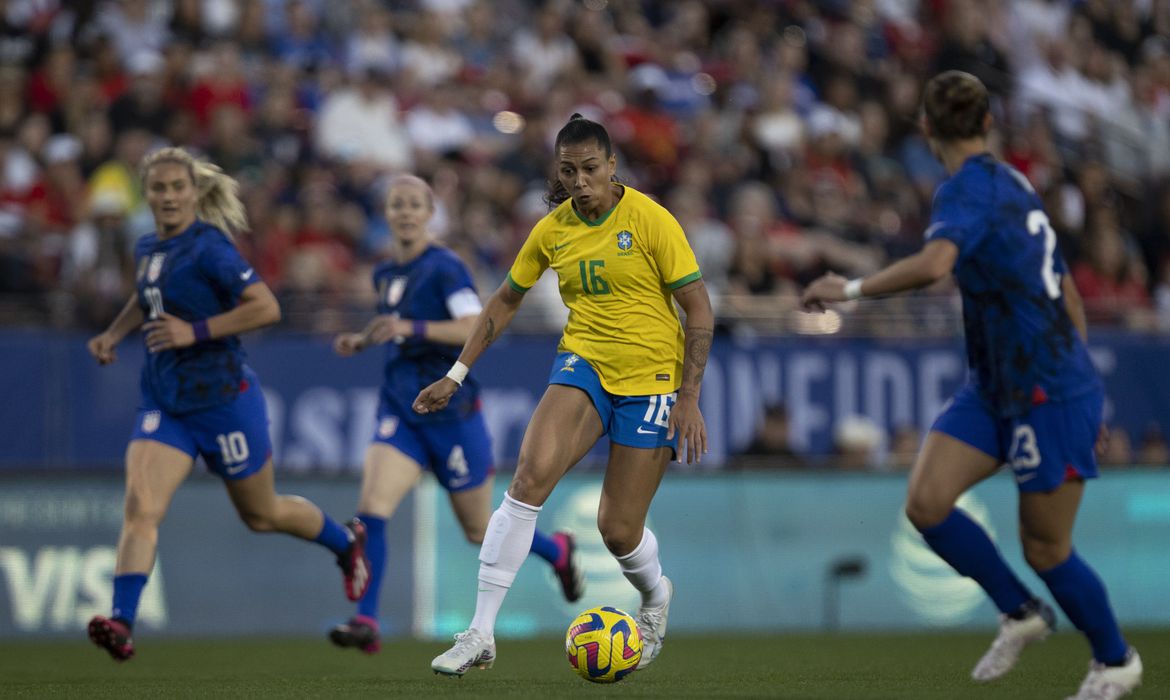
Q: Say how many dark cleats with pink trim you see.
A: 4